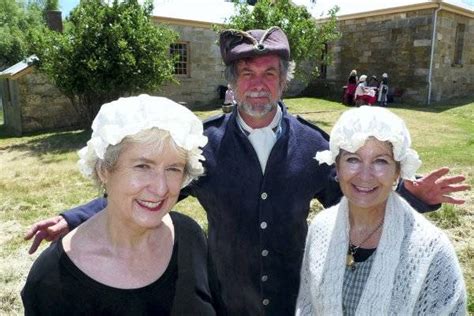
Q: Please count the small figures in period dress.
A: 4